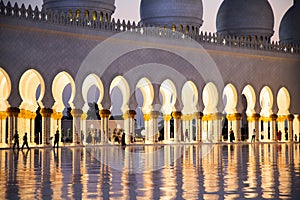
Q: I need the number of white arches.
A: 13